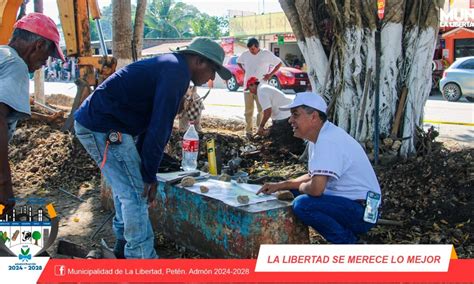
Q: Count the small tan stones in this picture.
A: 5